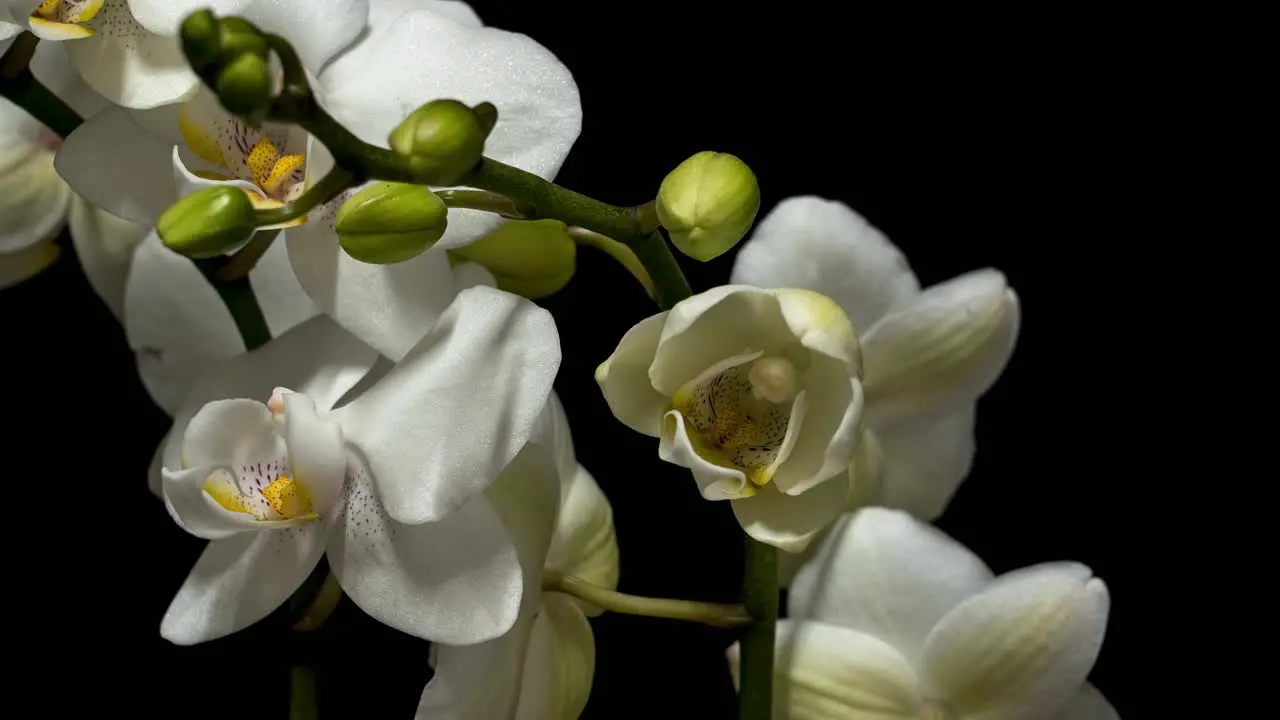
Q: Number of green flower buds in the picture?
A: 8